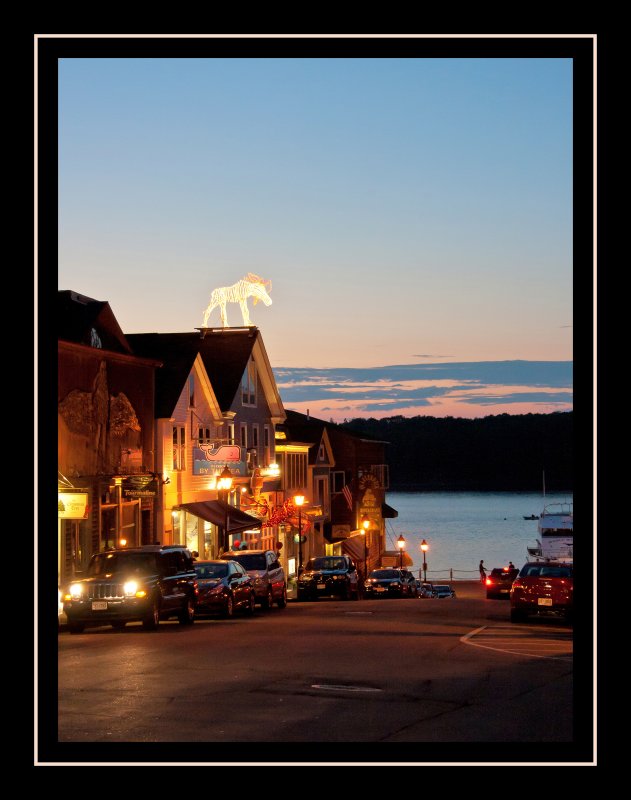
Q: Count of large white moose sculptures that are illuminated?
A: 1